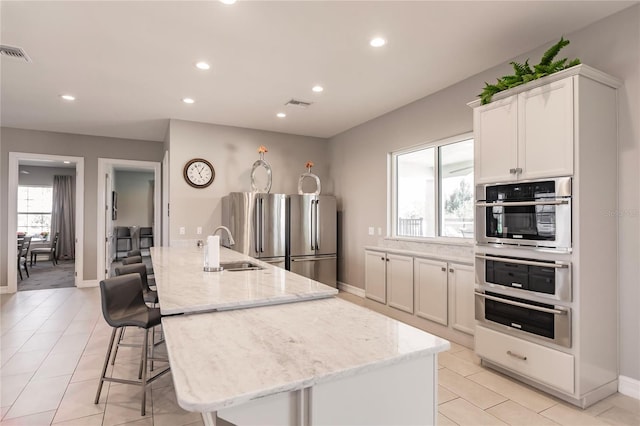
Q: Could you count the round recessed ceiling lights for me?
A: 7